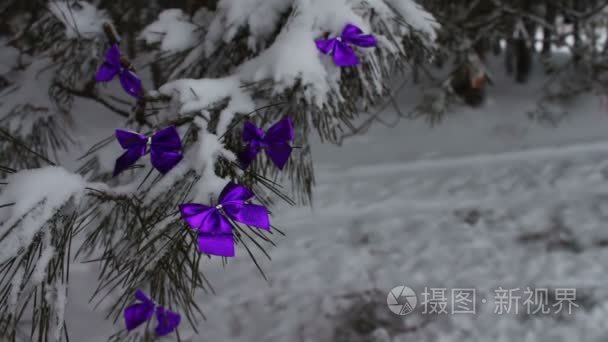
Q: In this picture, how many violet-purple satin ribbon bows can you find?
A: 6